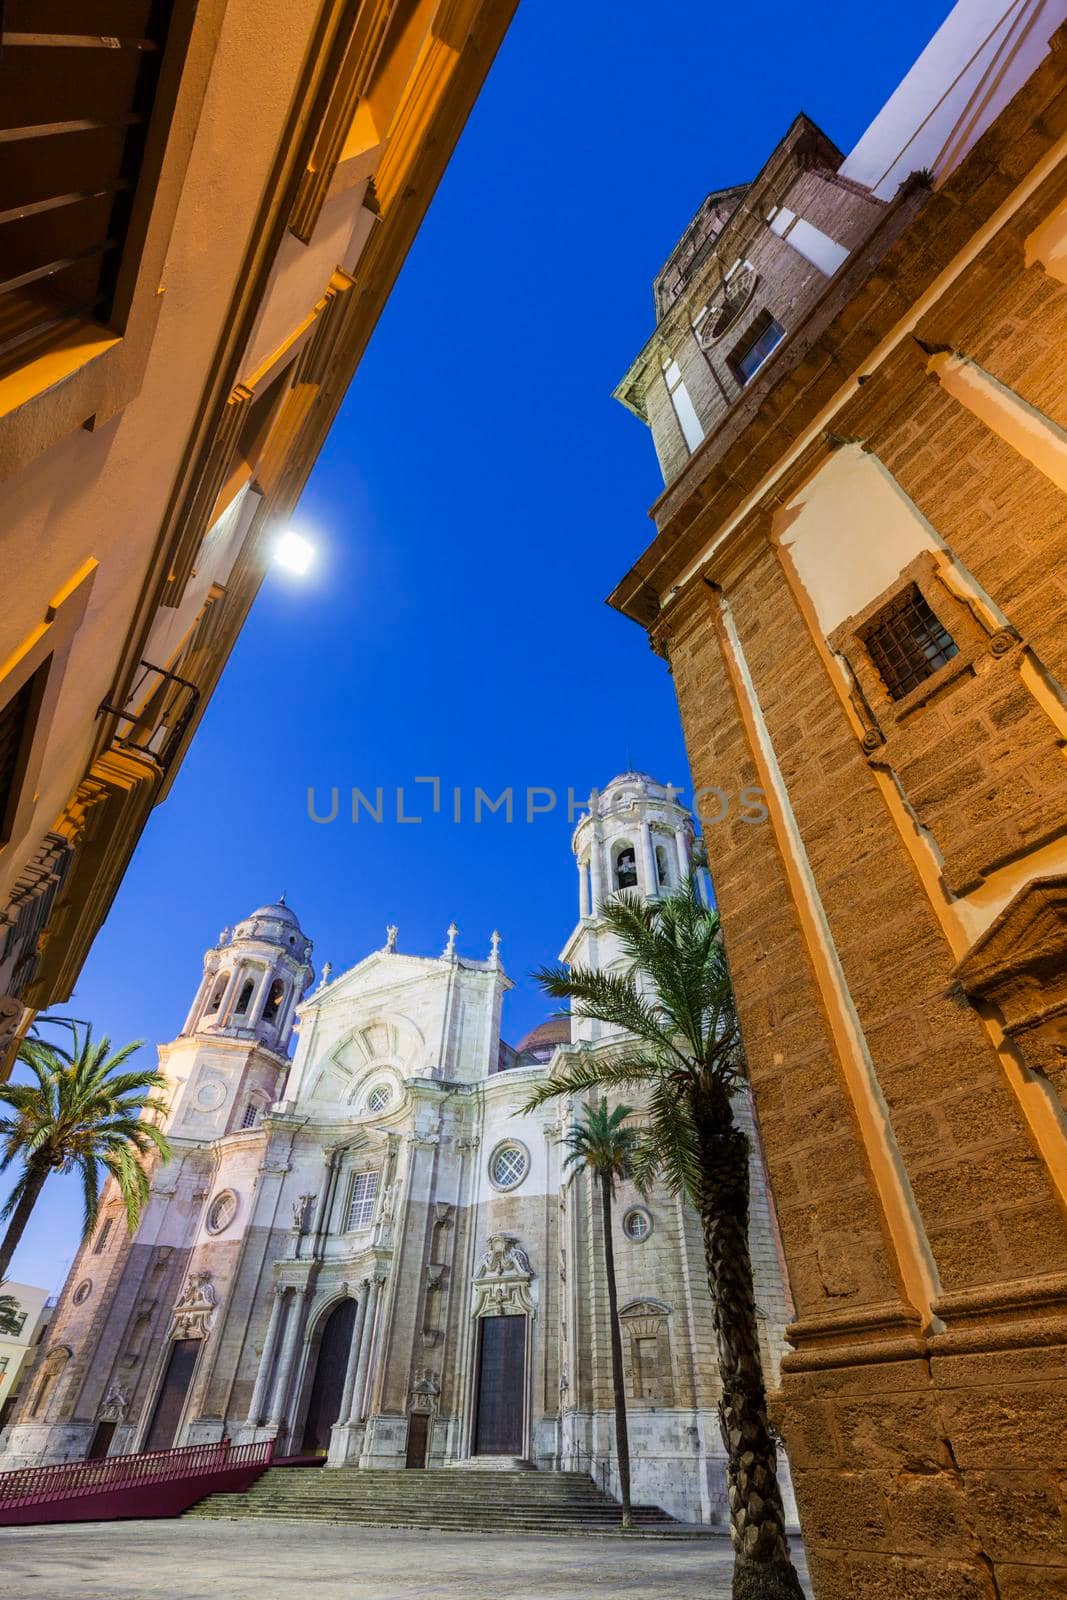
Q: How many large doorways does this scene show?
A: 3